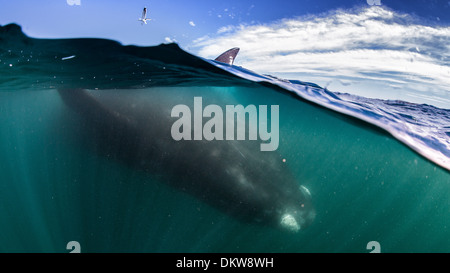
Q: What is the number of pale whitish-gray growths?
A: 2